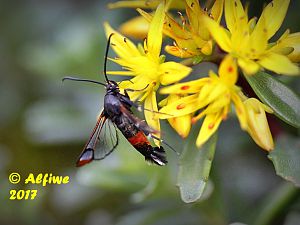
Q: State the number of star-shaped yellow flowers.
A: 4